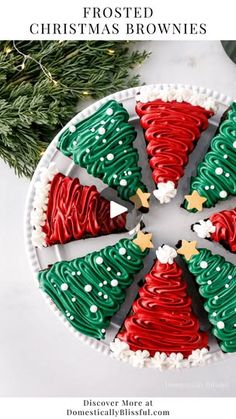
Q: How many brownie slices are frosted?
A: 8